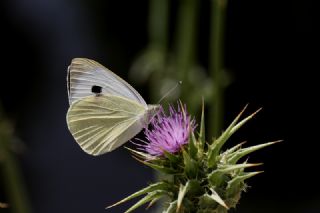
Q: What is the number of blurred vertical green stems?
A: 3